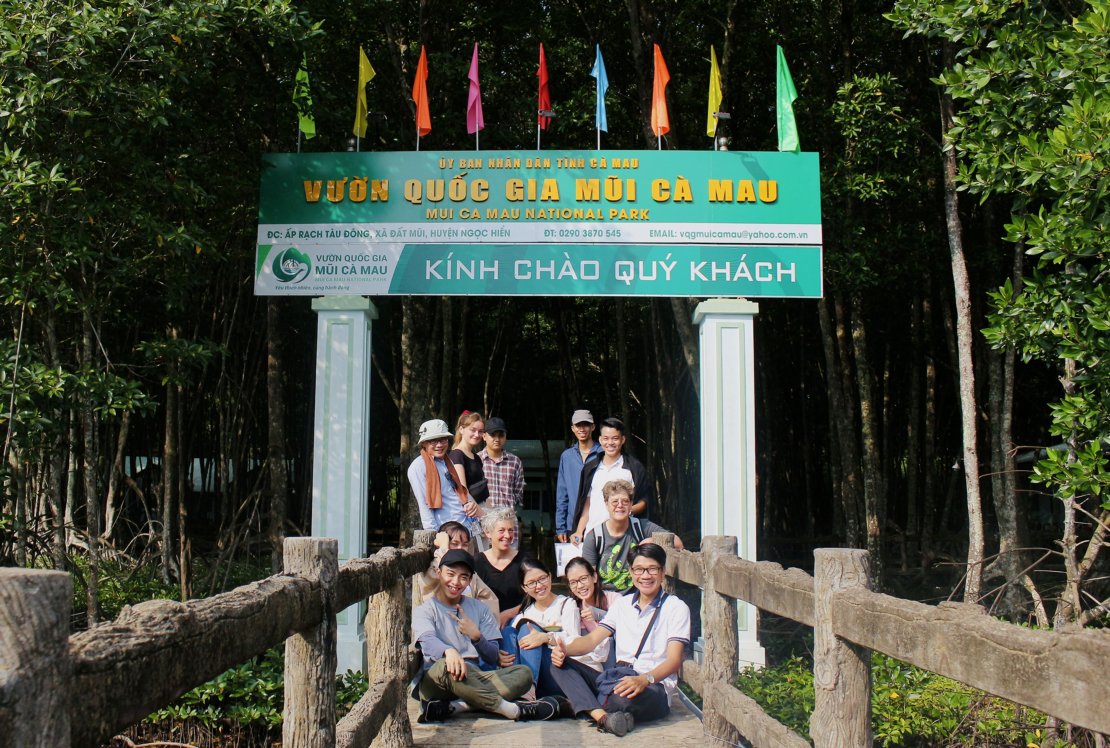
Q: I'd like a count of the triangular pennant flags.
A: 9